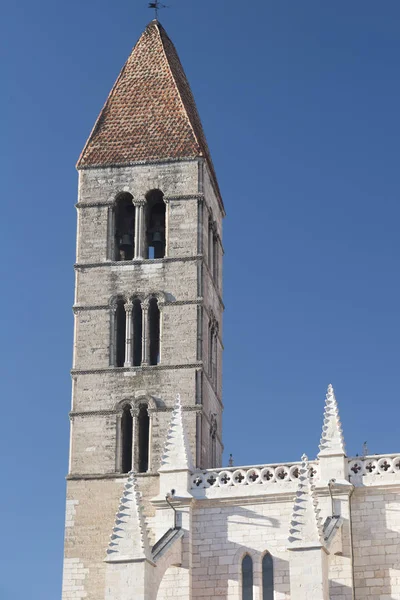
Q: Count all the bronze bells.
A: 2